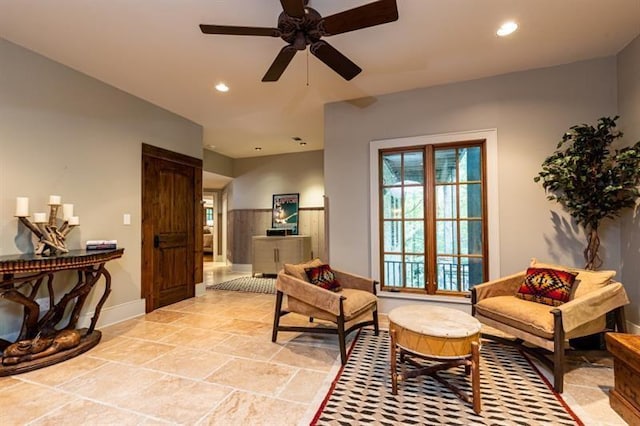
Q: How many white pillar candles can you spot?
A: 5